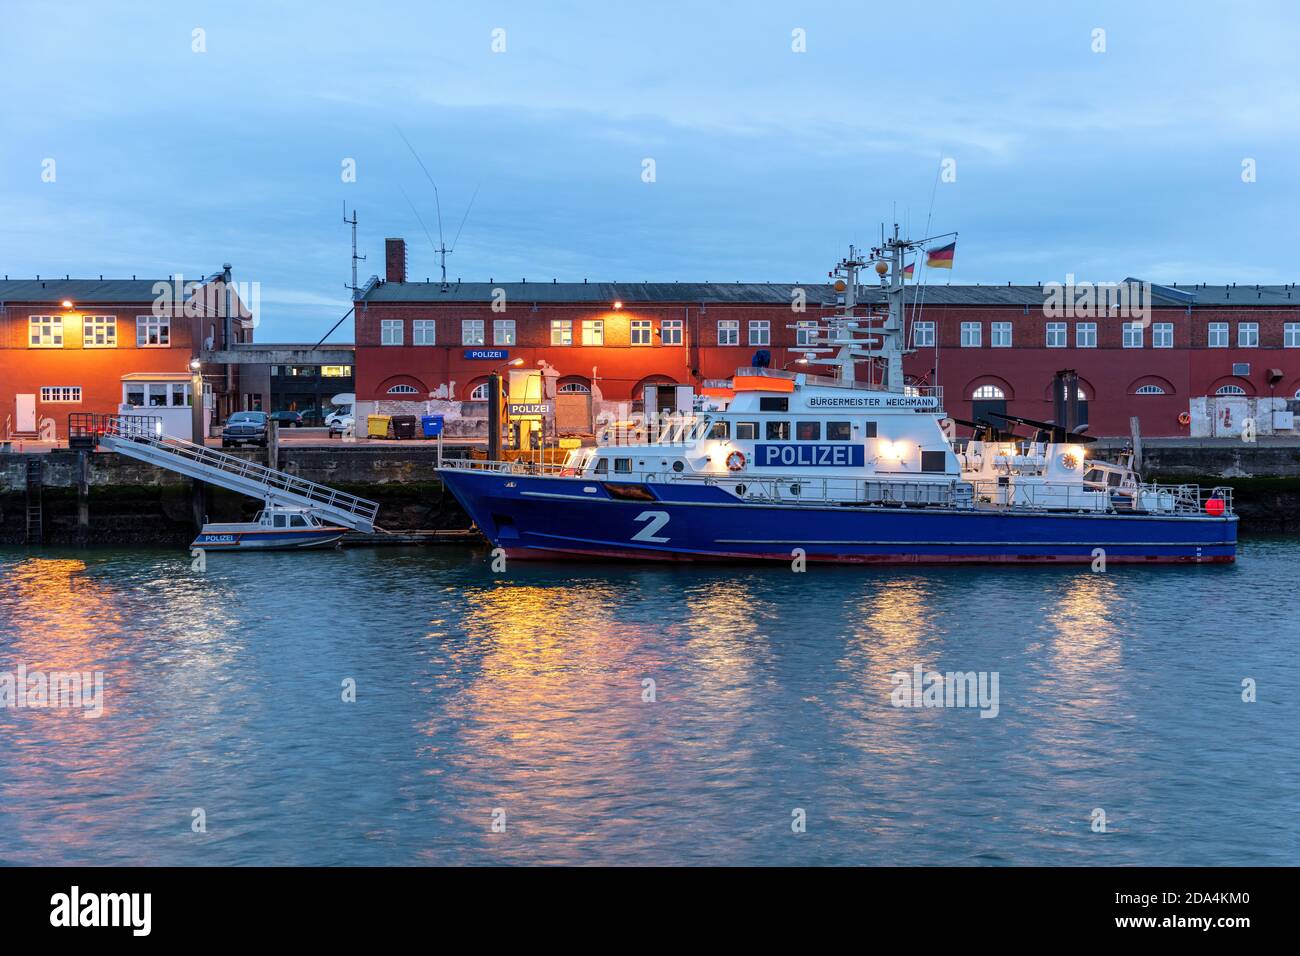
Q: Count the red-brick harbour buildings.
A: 2